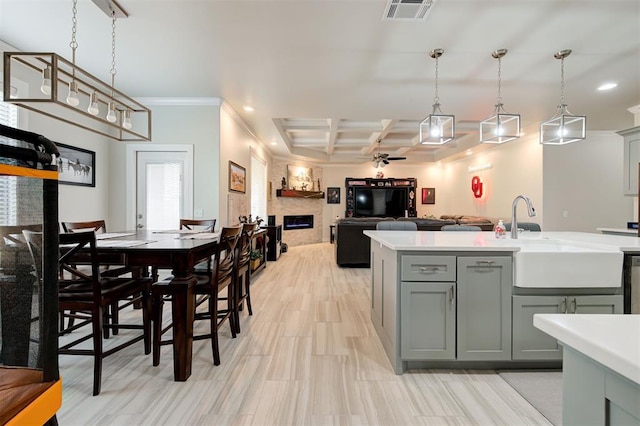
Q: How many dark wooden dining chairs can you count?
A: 6